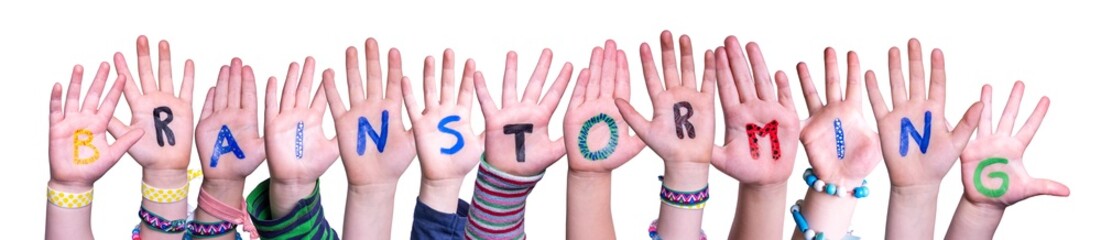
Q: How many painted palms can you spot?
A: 13